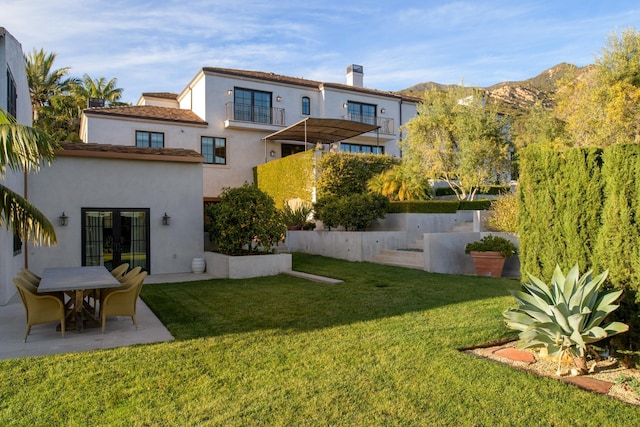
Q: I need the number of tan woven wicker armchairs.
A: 6